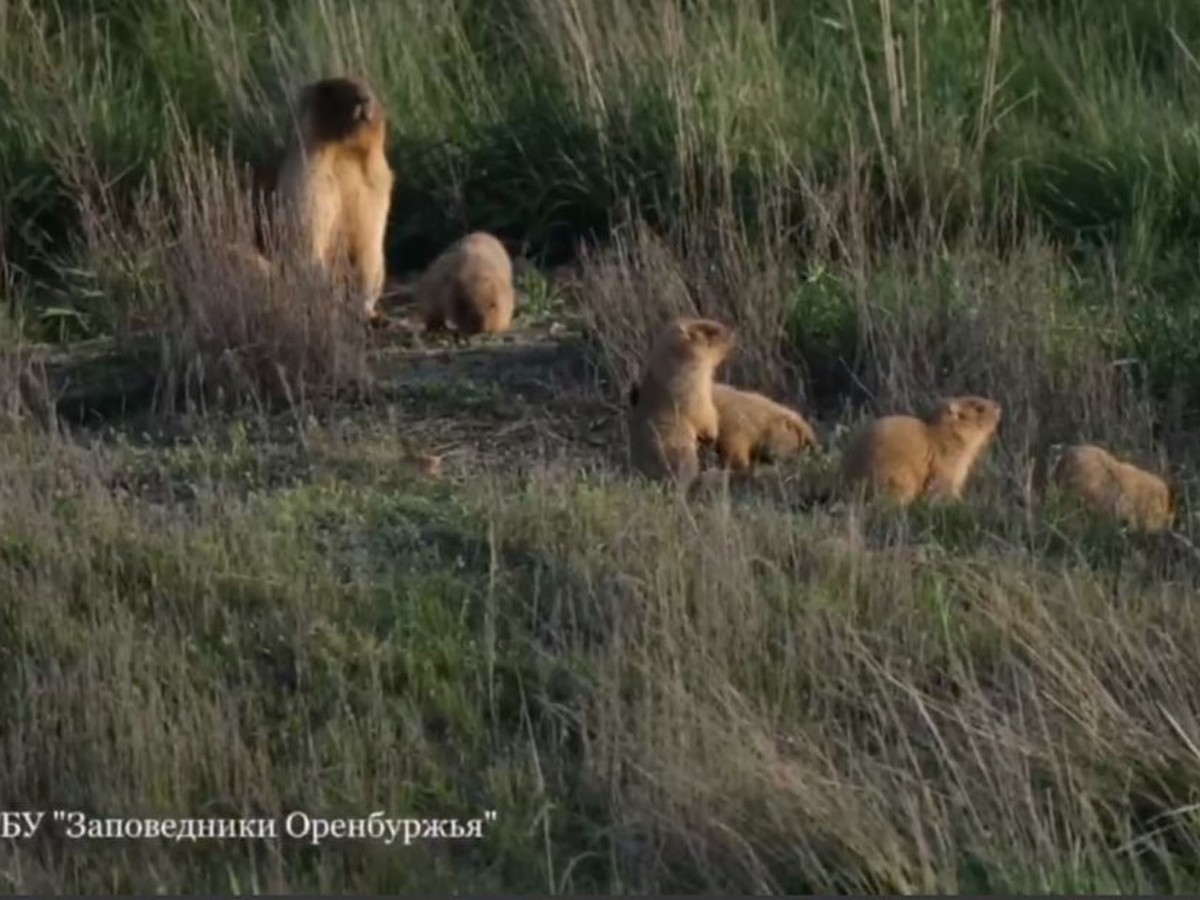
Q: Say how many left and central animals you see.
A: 4